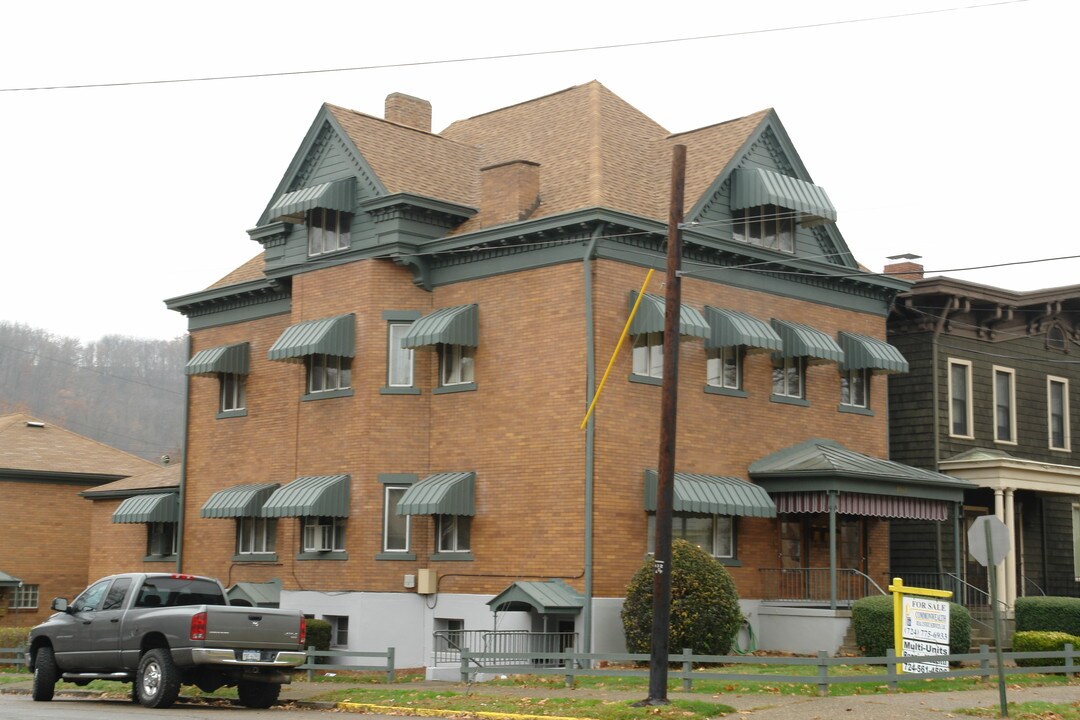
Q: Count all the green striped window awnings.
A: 14